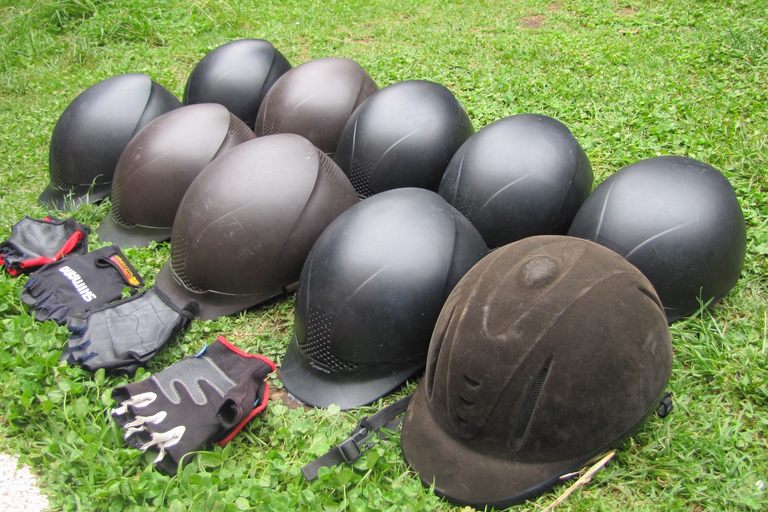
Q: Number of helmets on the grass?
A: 10